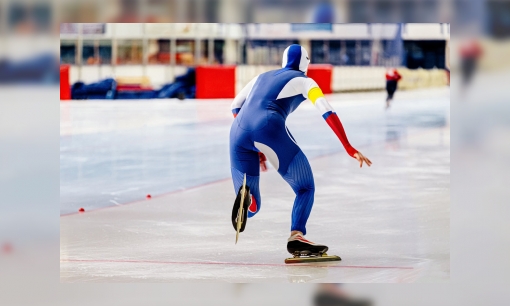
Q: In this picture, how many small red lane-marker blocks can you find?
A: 2